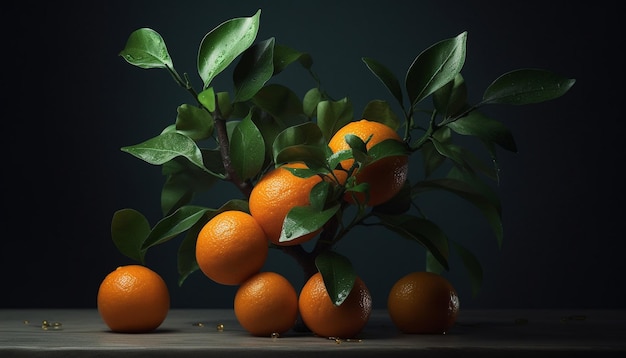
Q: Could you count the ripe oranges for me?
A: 7